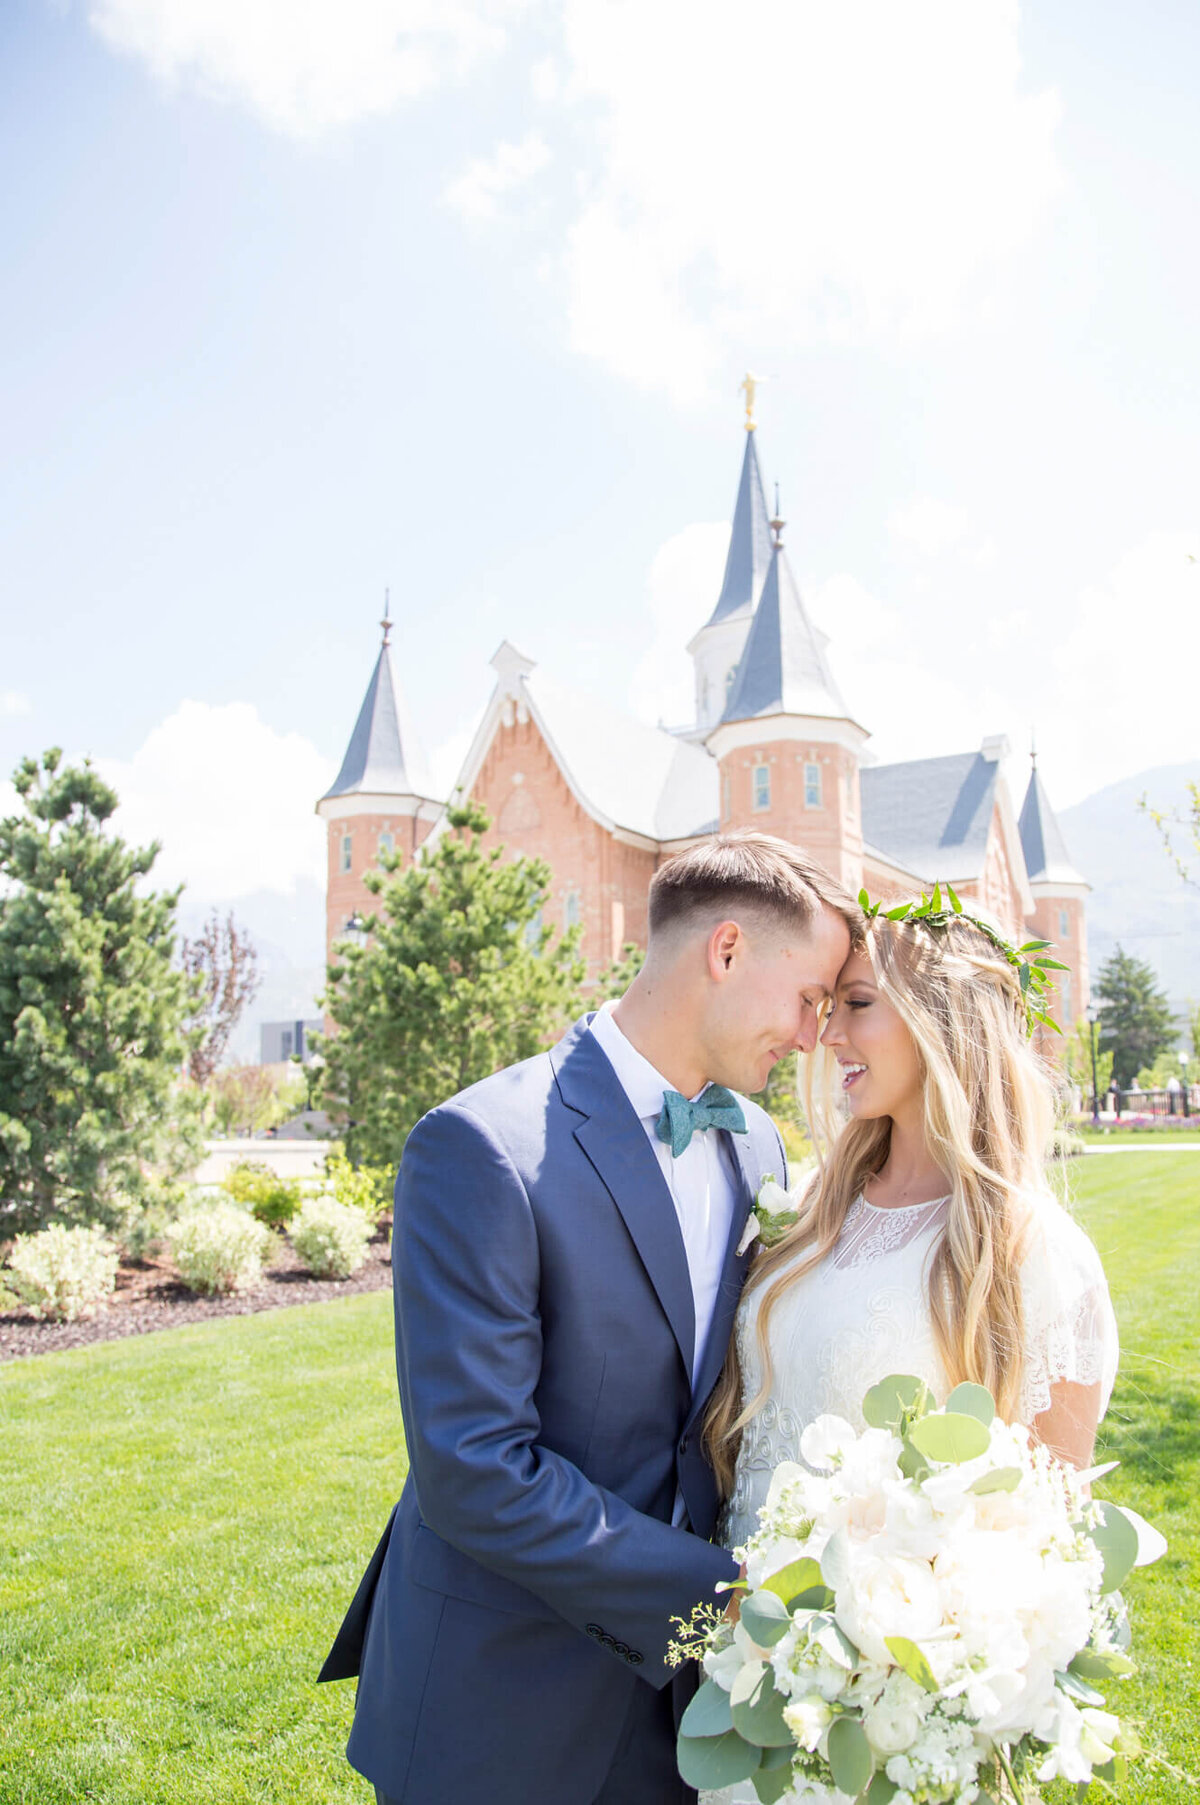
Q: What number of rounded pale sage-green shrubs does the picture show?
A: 3